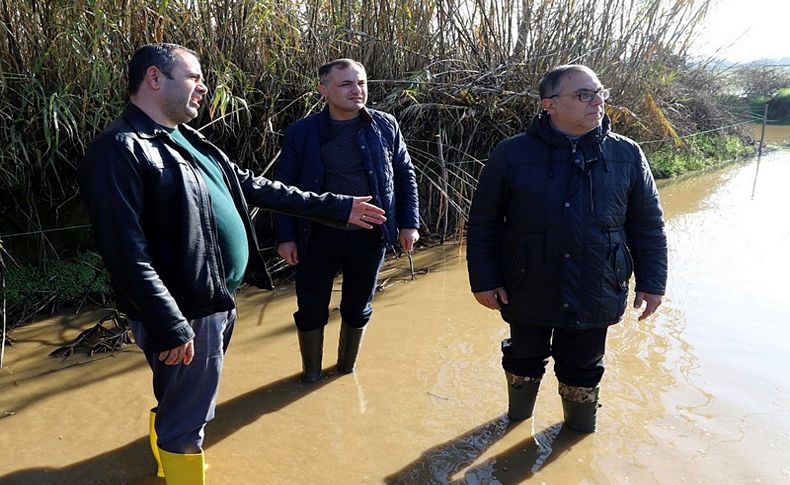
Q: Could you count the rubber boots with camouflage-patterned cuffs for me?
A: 2